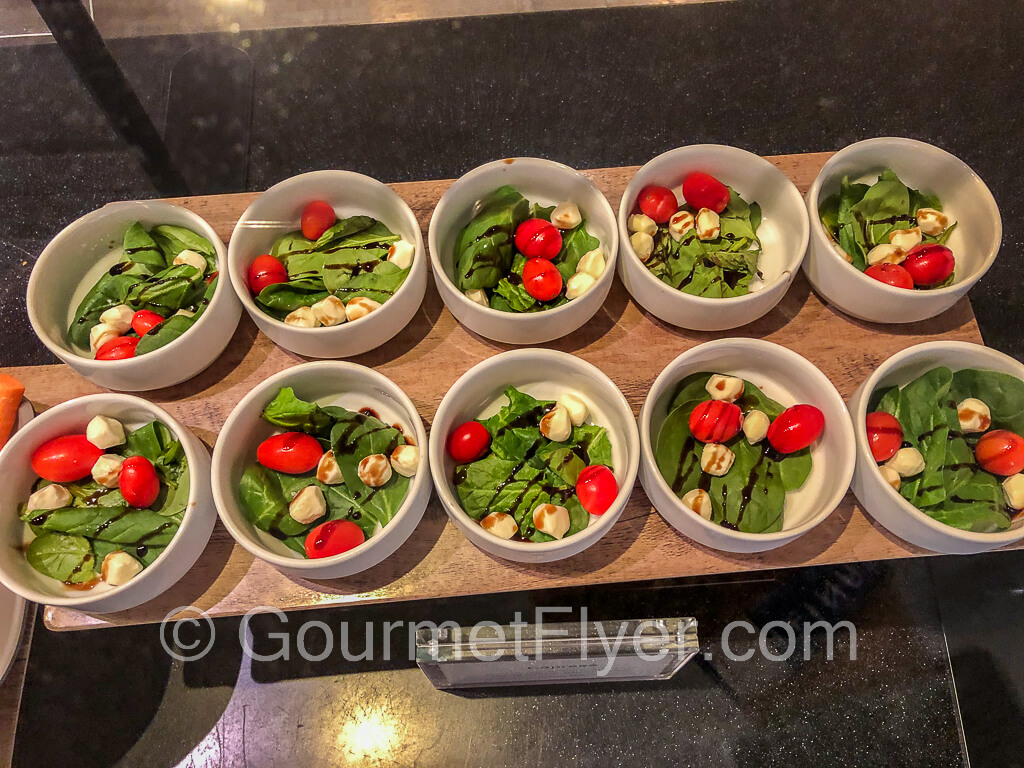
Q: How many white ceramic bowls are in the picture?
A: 10